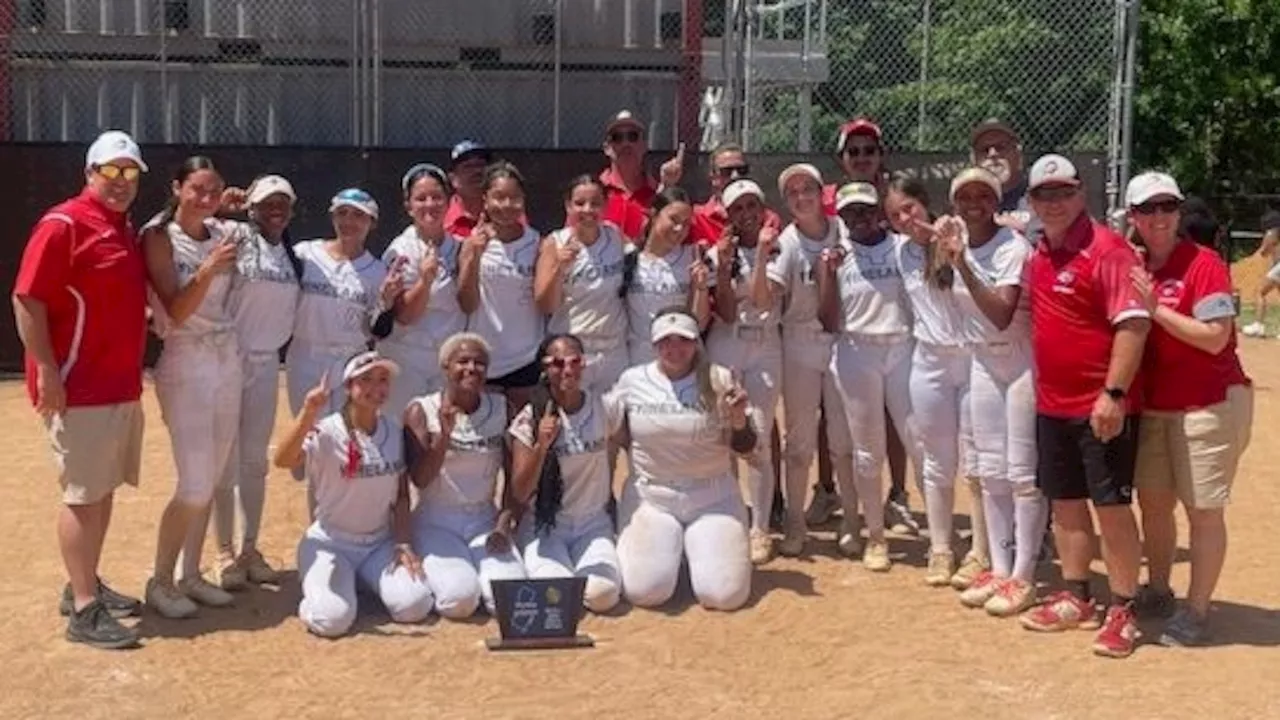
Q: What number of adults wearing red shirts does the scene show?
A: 7